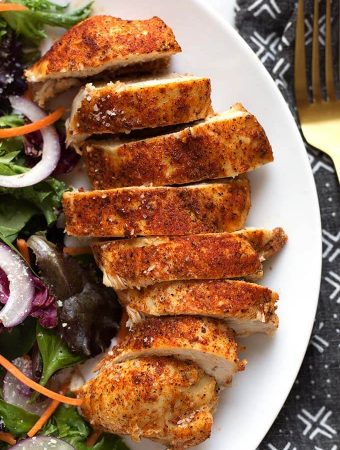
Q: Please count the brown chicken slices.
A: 8